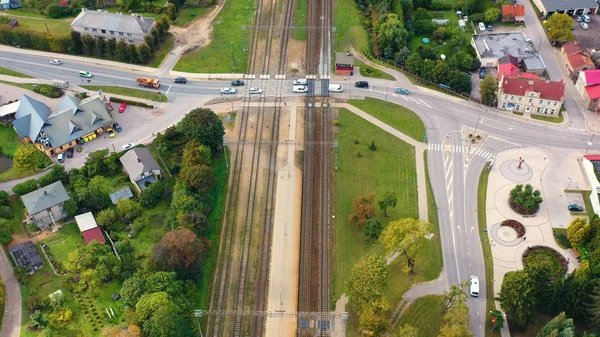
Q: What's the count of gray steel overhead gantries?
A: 3